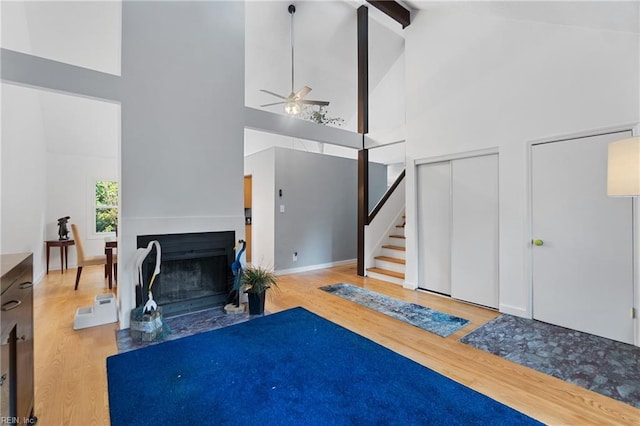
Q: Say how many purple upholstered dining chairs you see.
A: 0